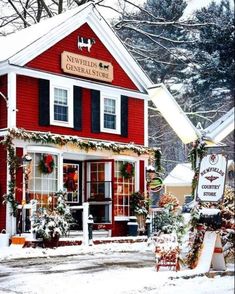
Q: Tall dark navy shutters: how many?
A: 4